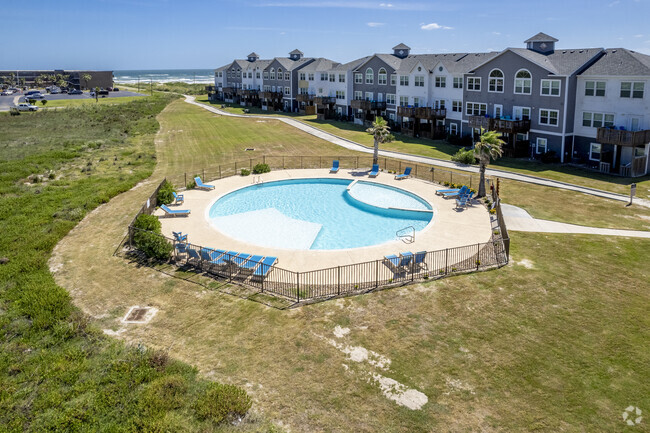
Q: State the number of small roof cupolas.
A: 4